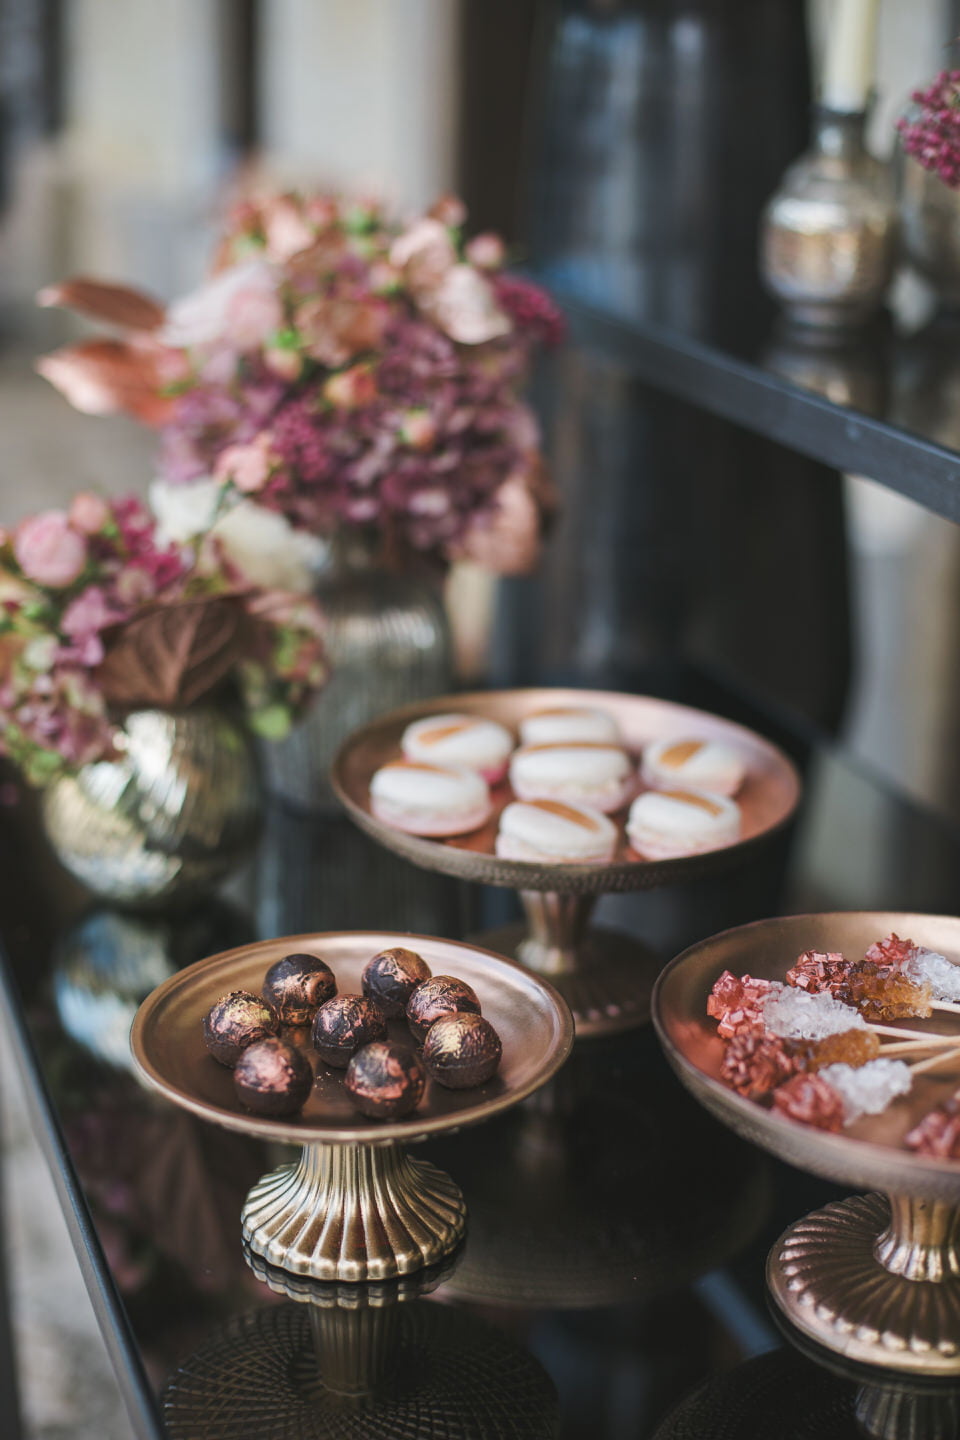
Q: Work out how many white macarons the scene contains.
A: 7